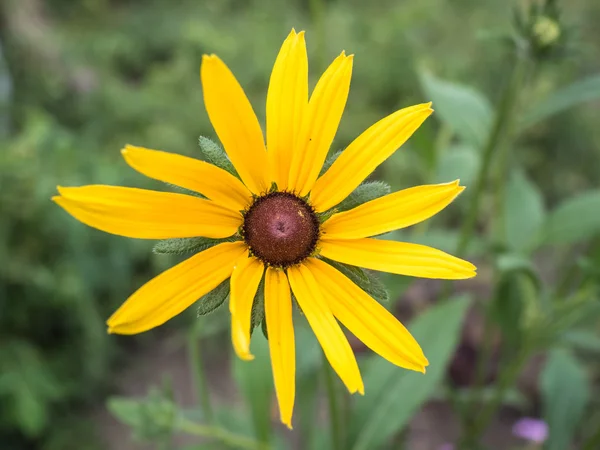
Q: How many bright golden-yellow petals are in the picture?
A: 13